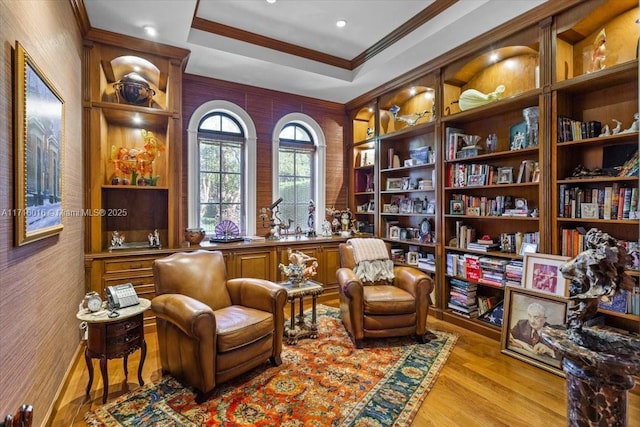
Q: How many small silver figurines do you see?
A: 2